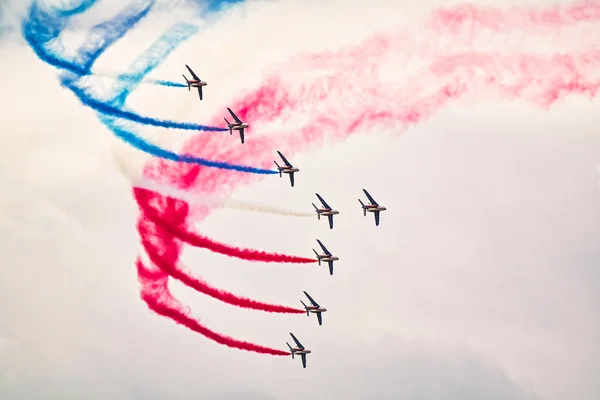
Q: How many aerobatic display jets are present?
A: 8